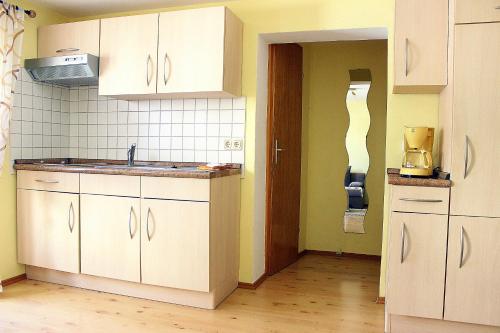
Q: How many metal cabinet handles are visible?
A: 12